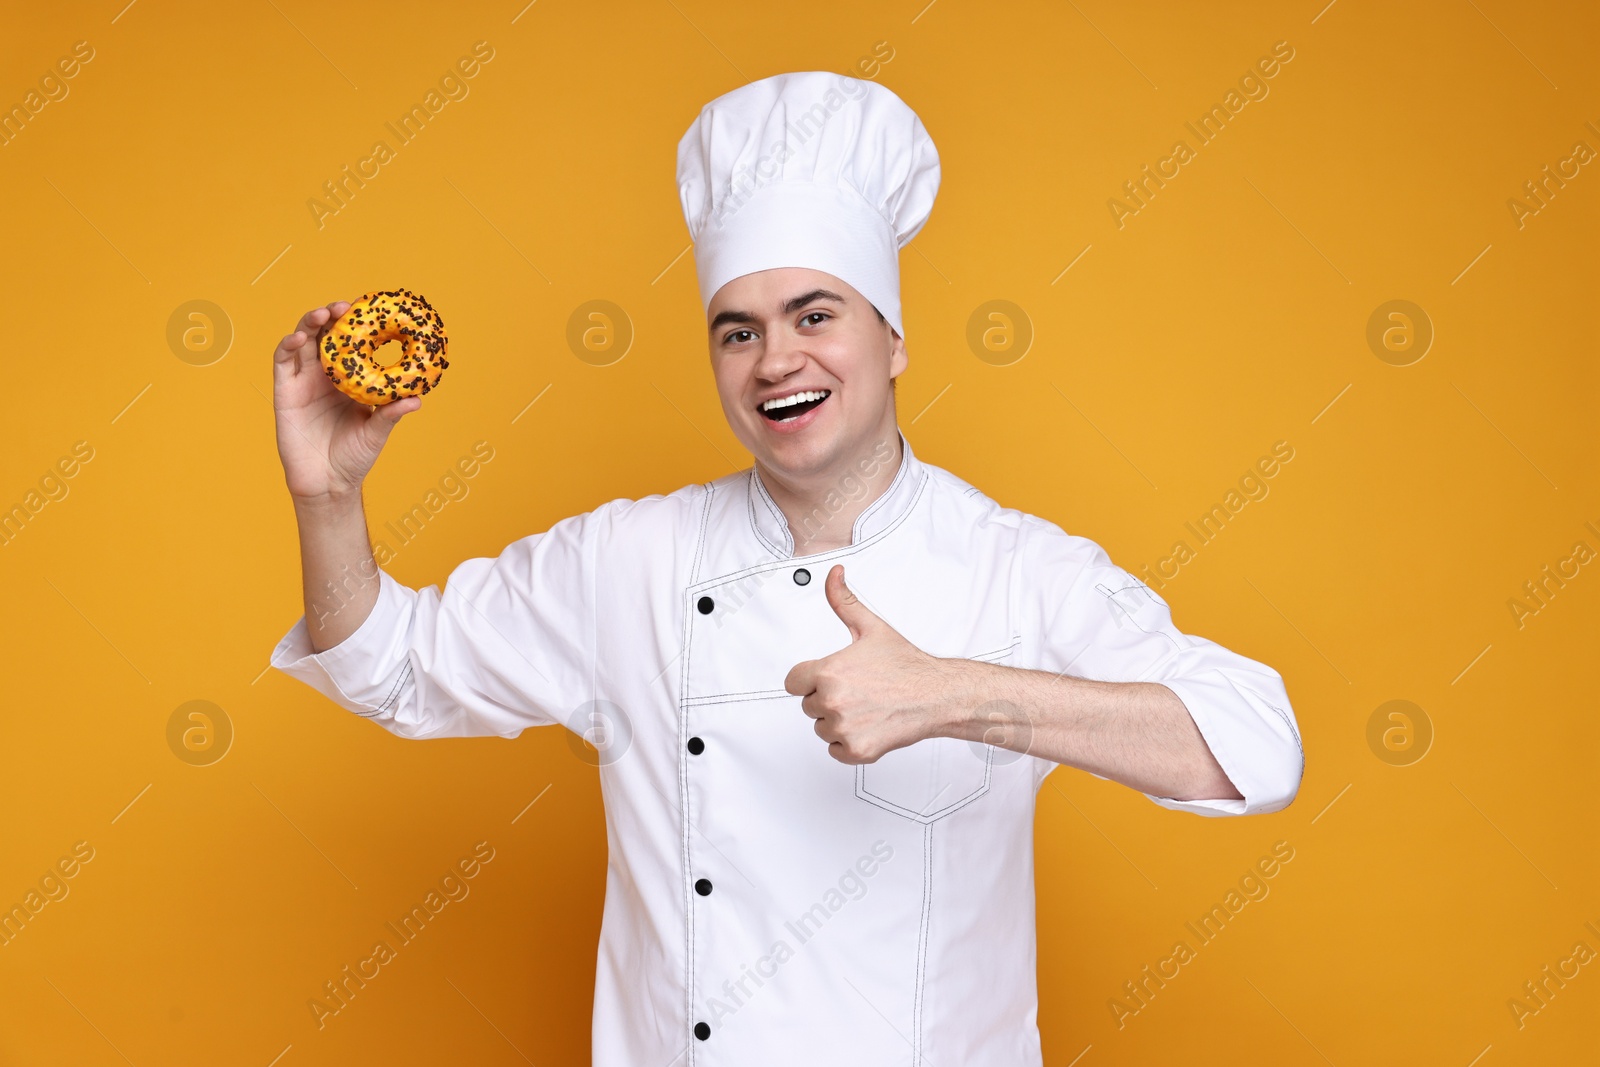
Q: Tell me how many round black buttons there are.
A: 5